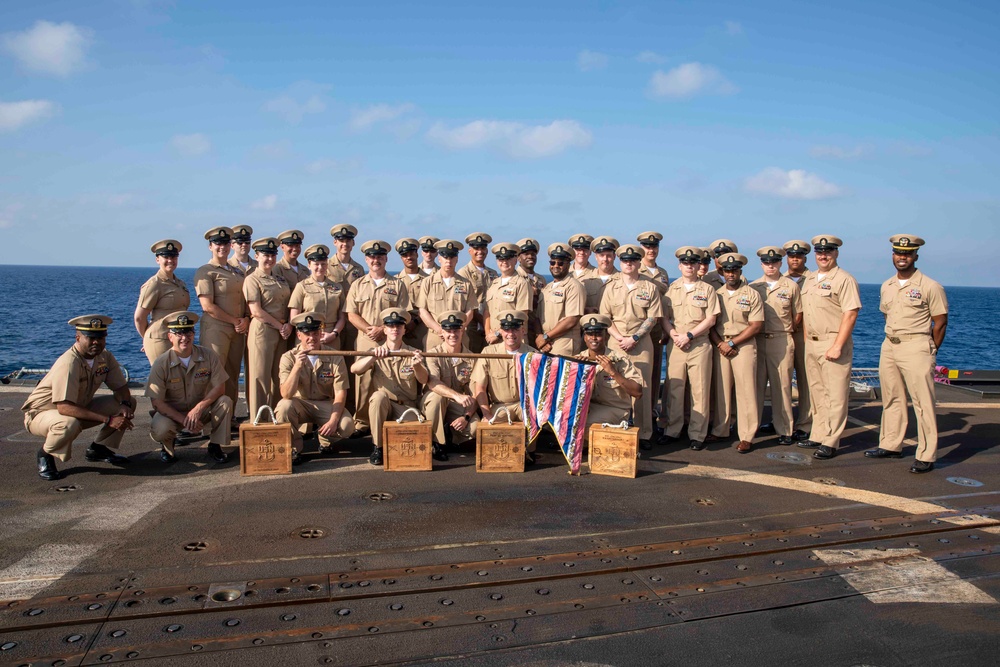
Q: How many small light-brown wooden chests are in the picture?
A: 4